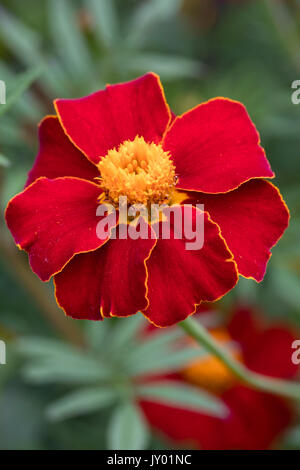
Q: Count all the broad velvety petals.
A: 7